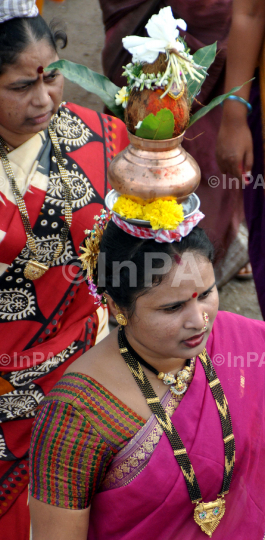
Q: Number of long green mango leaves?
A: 3